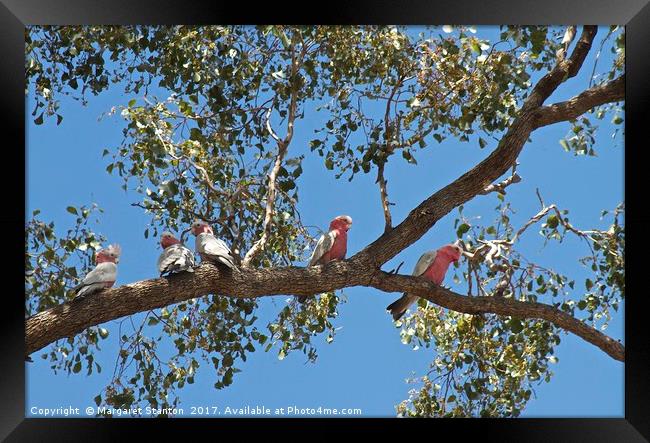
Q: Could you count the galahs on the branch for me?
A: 5